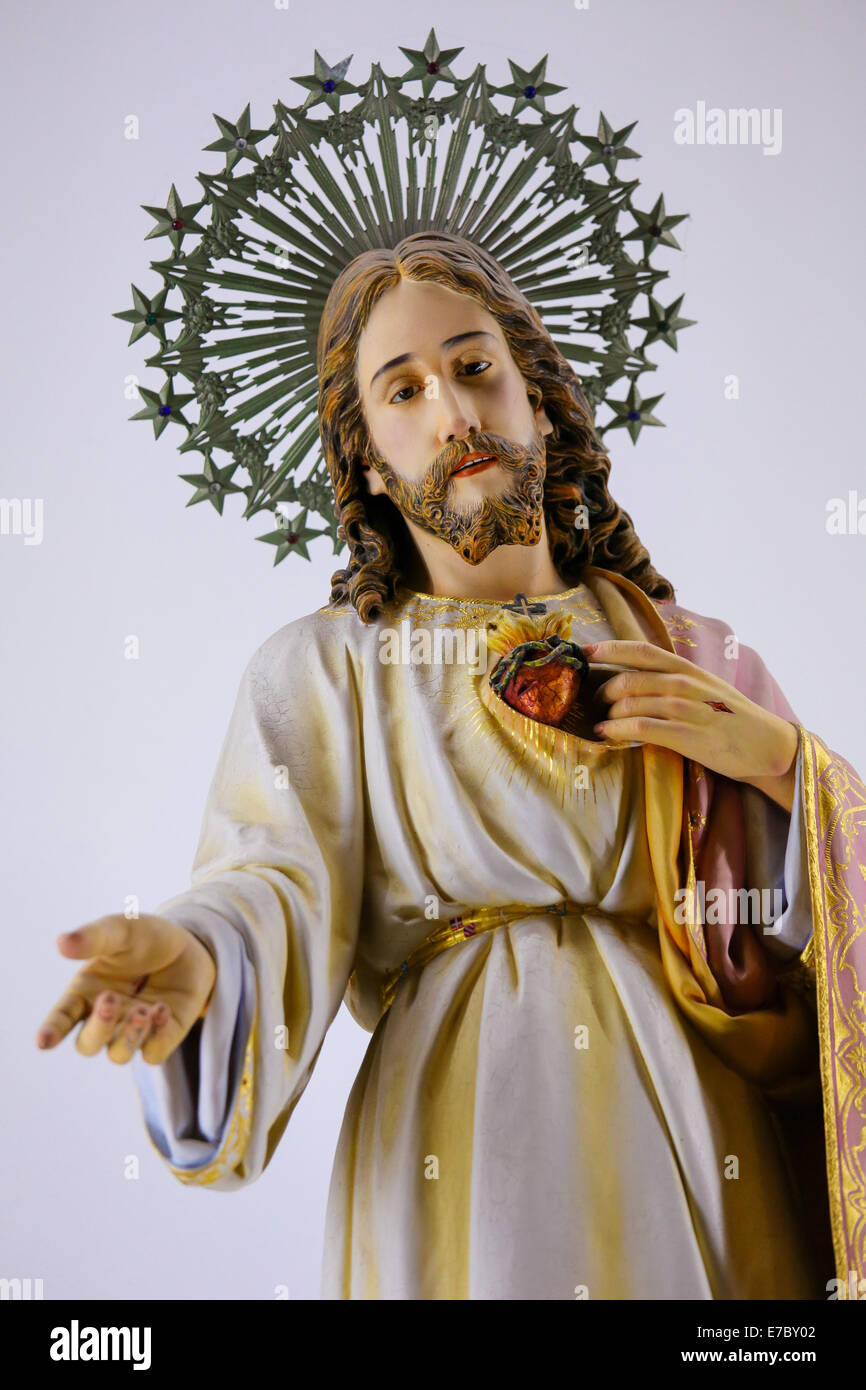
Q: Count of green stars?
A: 13